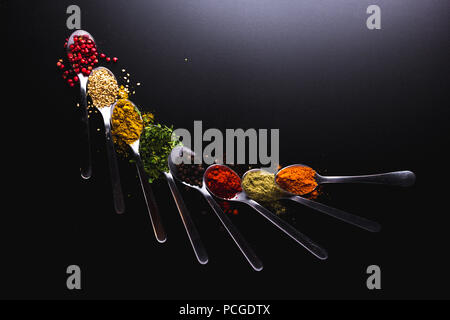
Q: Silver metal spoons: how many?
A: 8